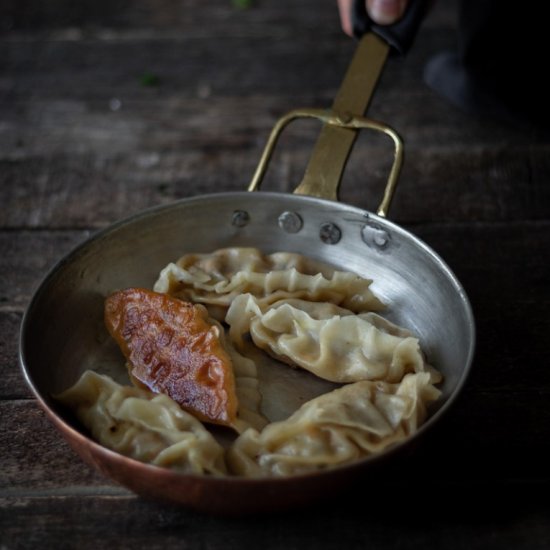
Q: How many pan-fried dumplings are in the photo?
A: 5